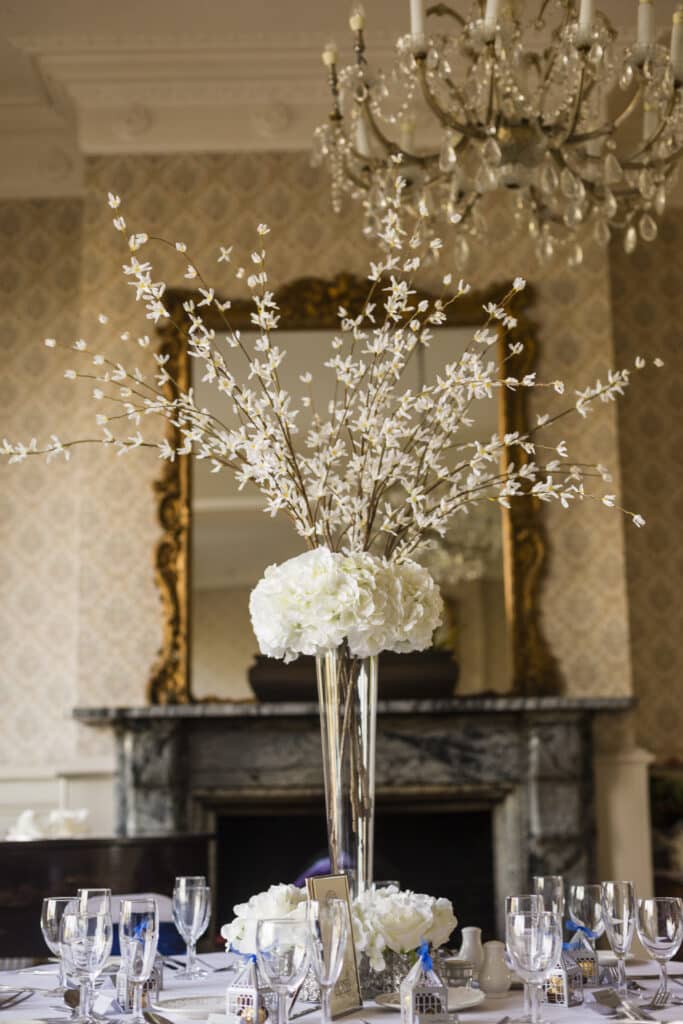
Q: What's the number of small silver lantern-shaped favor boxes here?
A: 5